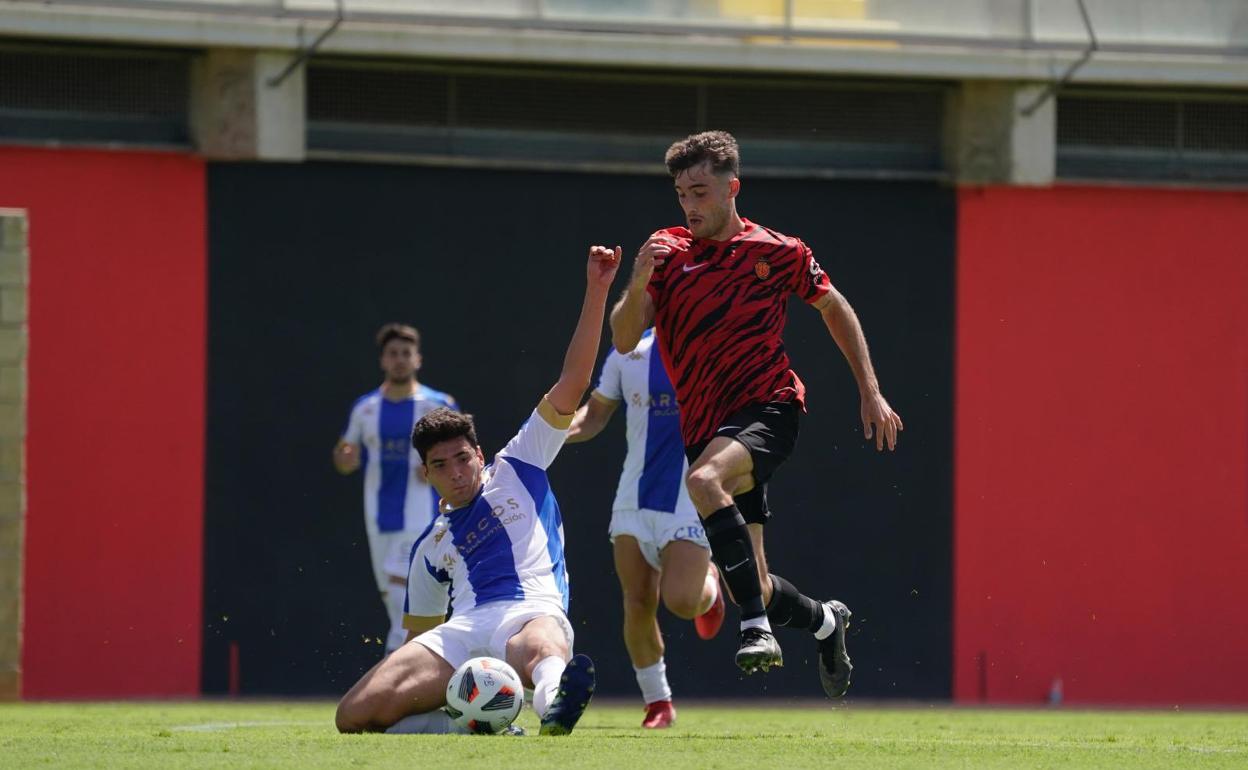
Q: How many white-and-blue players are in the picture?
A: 3